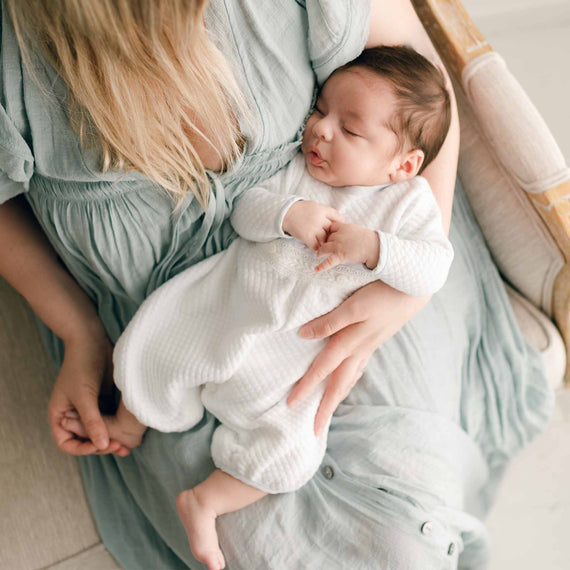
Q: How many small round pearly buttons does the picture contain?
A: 3